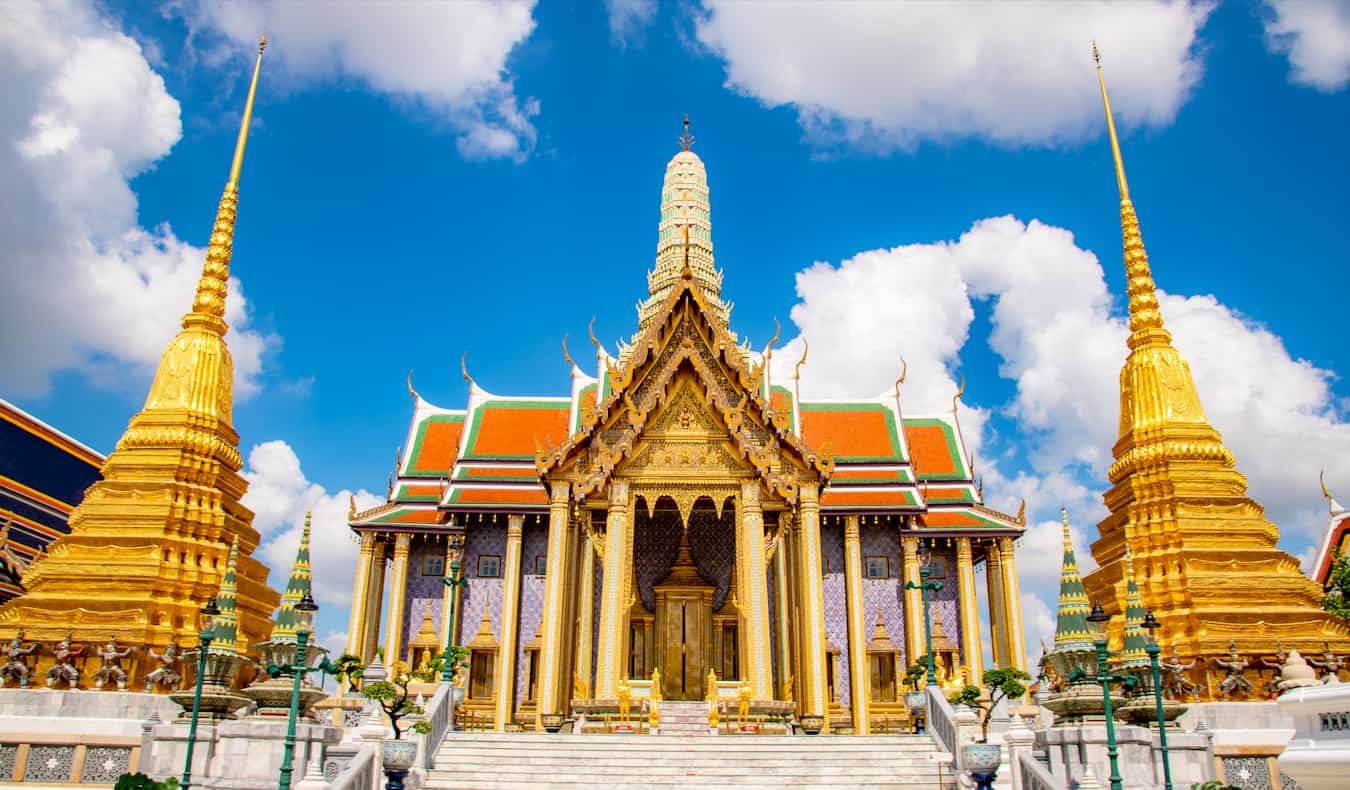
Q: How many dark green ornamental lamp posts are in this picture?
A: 6